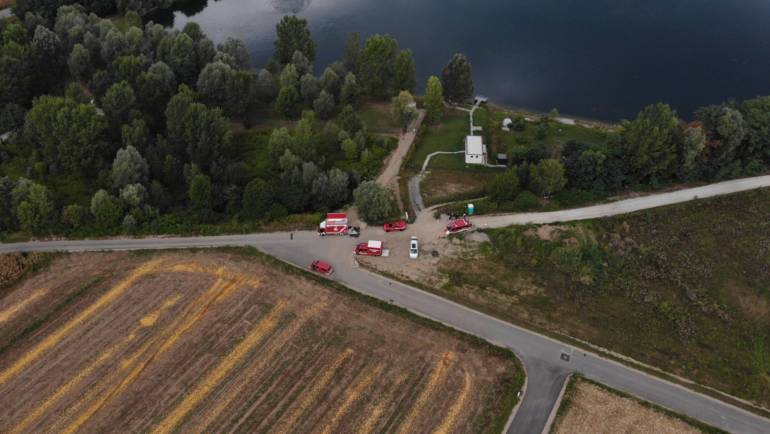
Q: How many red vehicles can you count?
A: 5